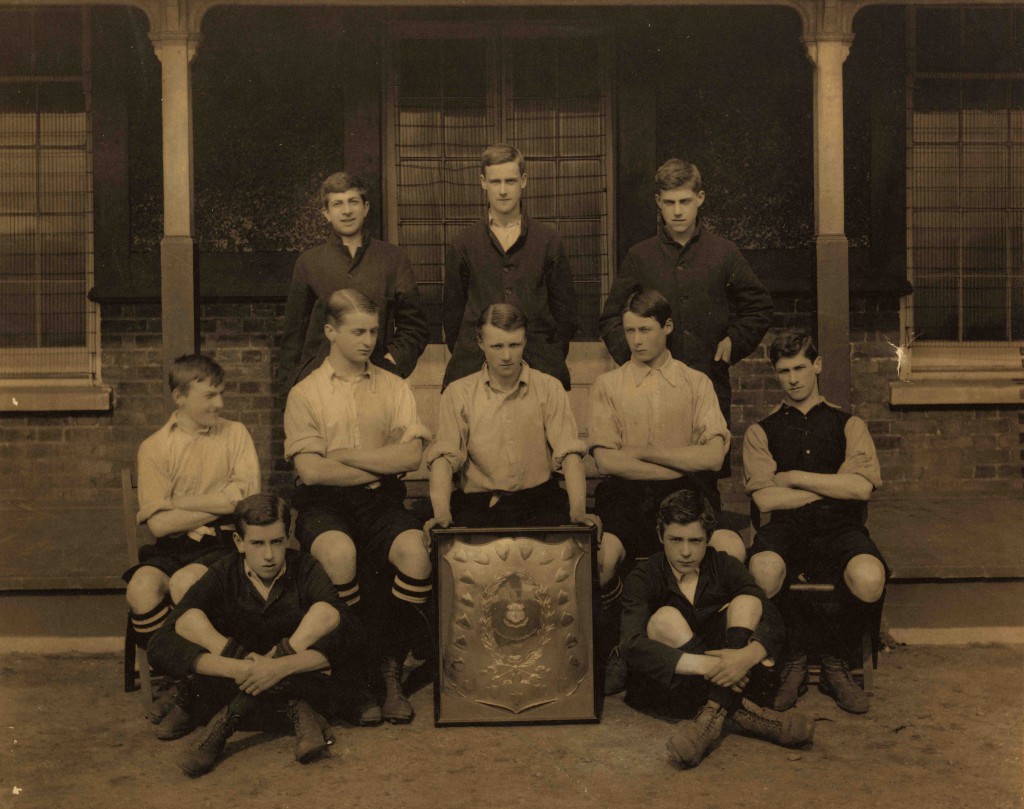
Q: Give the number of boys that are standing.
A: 3